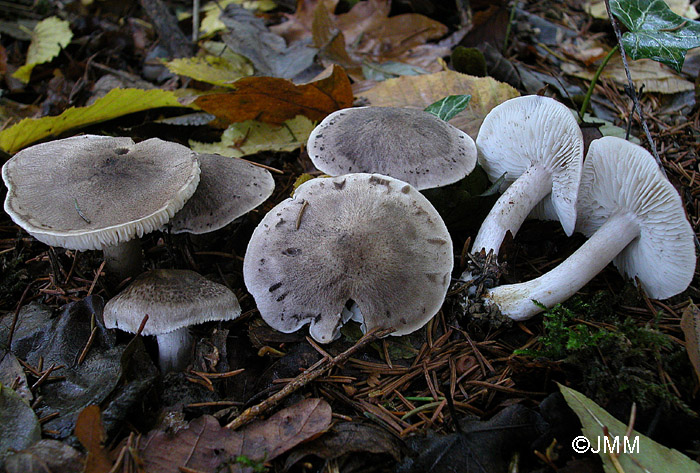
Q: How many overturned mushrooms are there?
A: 2